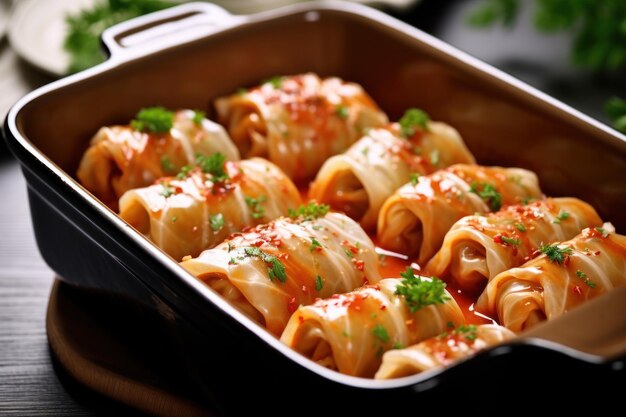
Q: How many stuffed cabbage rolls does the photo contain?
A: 10